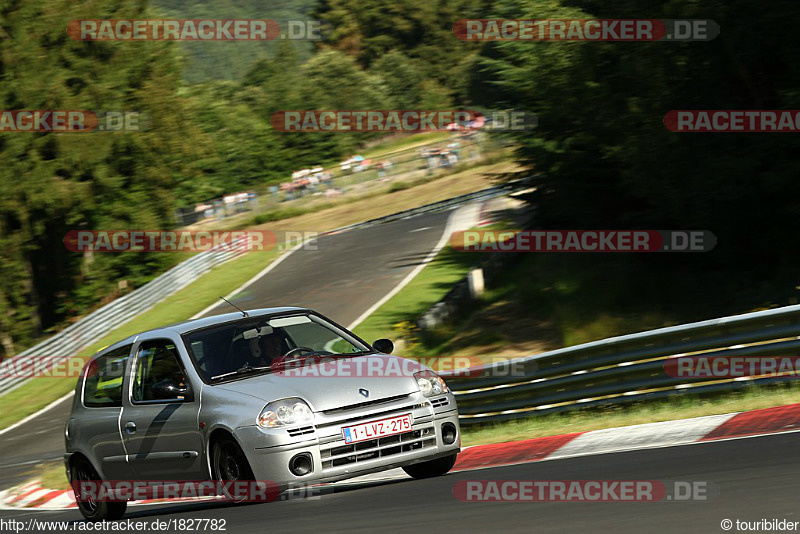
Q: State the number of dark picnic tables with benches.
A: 0